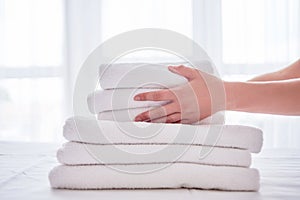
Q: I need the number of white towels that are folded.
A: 6